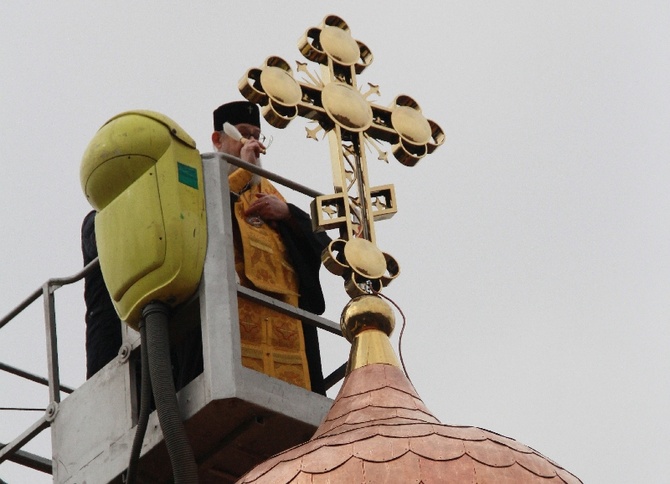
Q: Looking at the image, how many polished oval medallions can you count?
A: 5